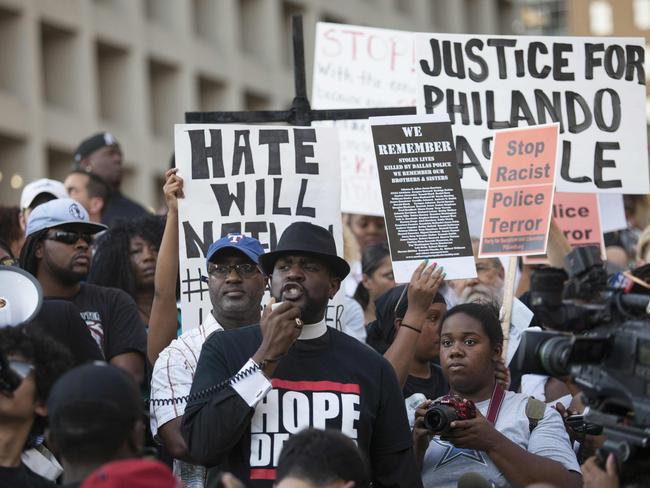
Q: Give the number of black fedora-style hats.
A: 1